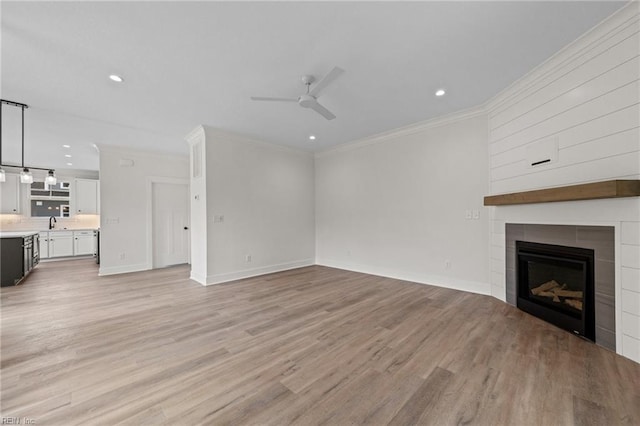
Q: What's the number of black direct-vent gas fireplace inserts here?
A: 1